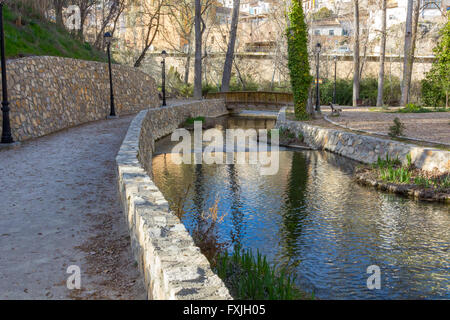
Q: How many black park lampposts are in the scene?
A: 5